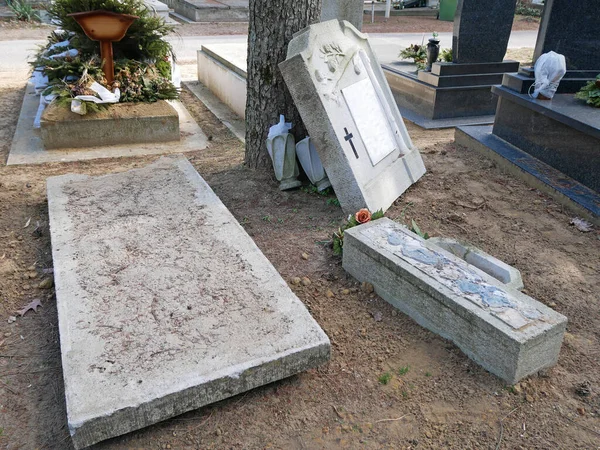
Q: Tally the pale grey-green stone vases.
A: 2